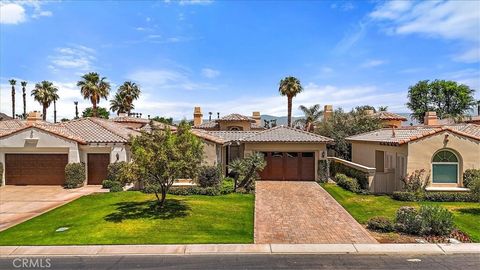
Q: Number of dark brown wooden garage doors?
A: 3